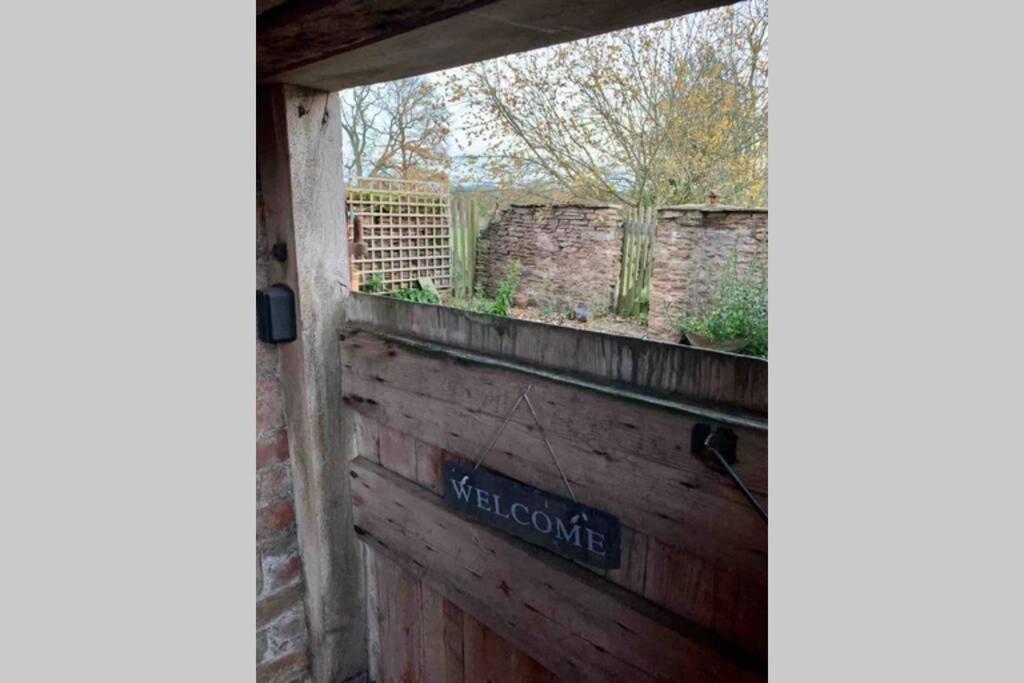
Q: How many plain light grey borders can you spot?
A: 2